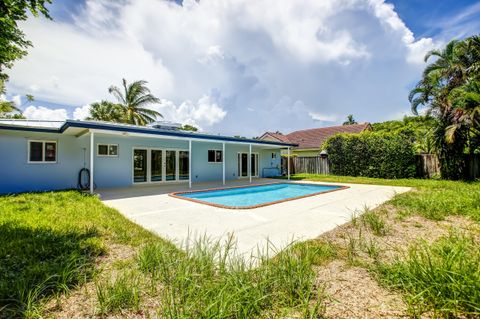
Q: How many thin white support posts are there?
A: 5